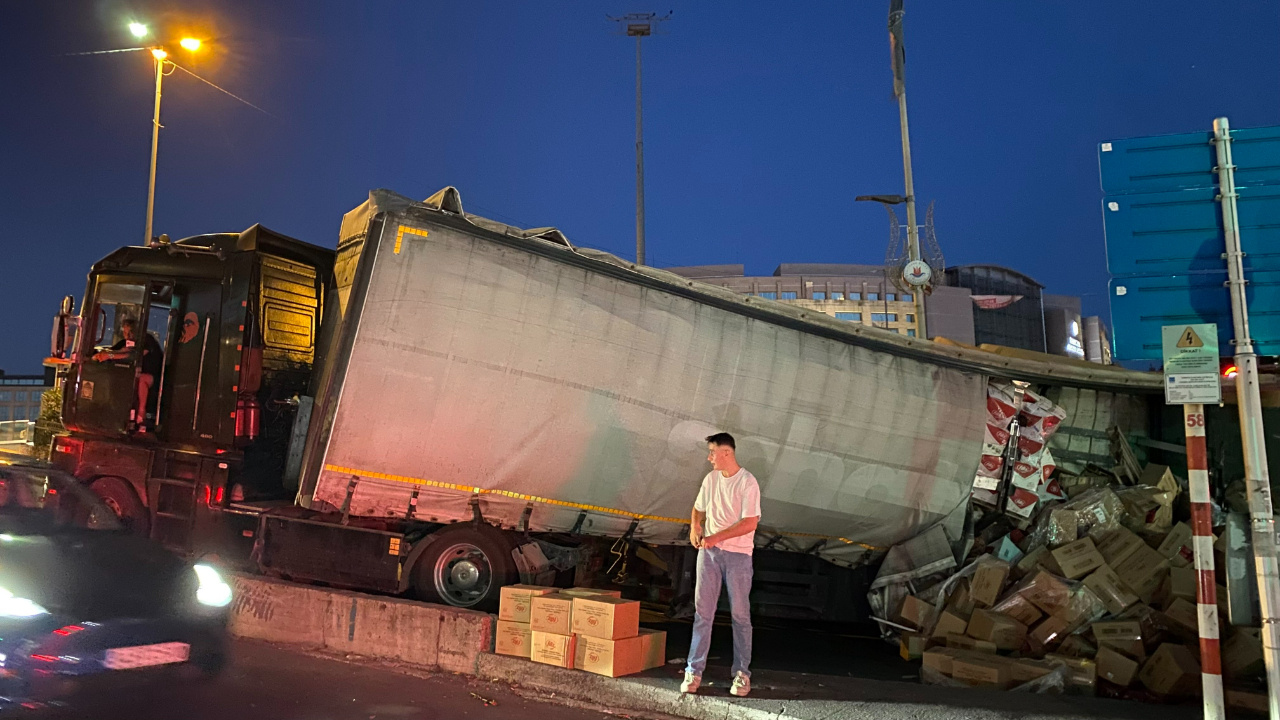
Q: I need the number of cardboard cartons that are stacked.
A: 8